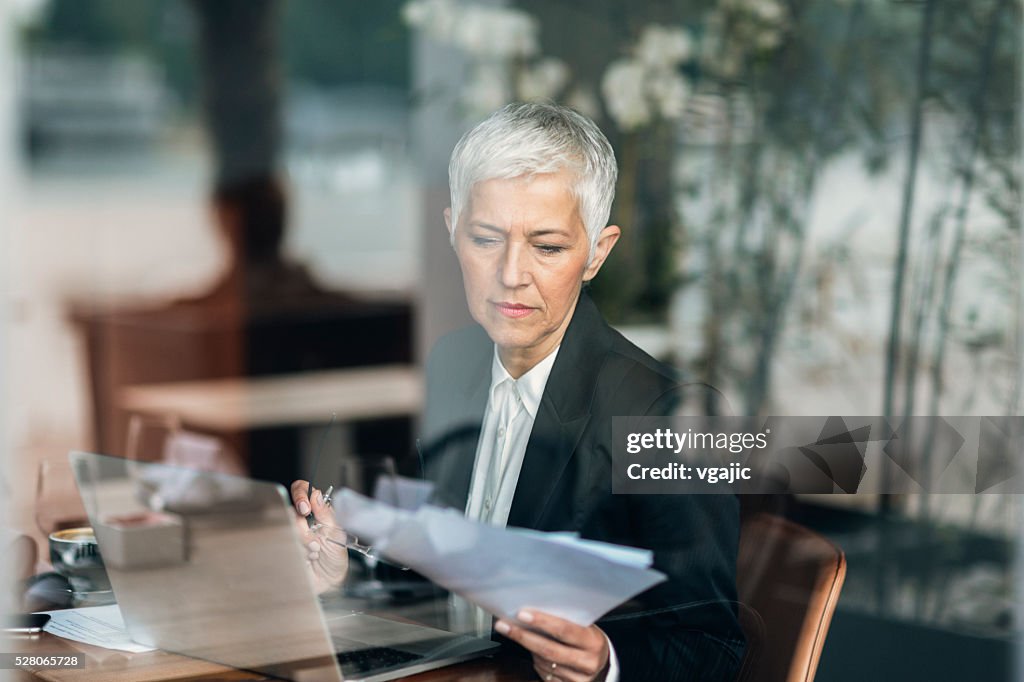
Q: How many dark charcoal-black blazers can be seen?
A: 1